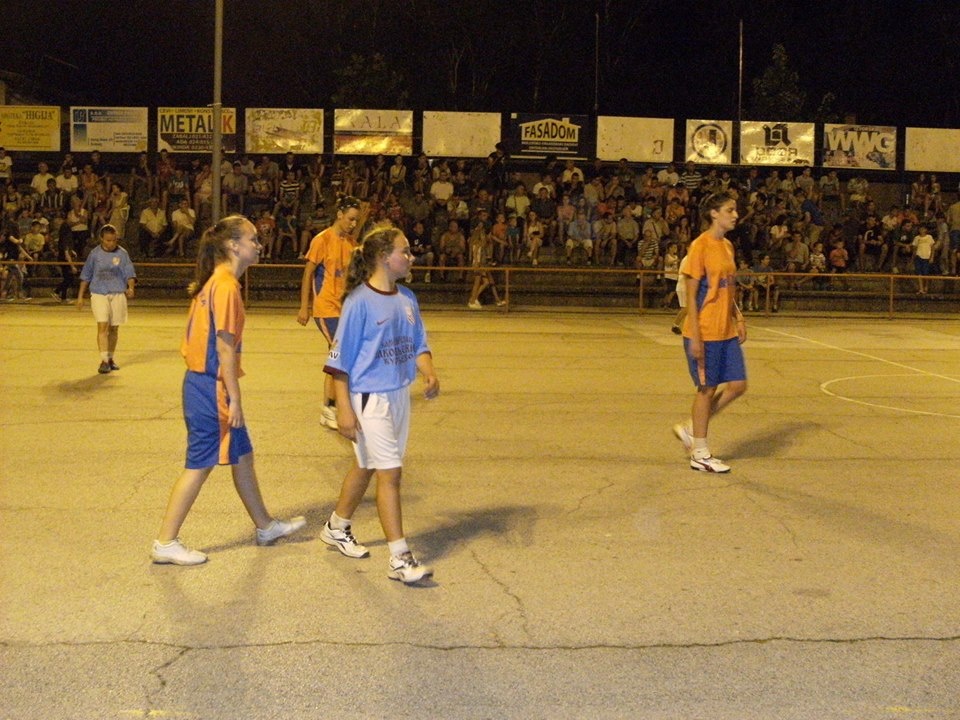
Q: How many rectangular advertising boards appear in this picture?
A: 12